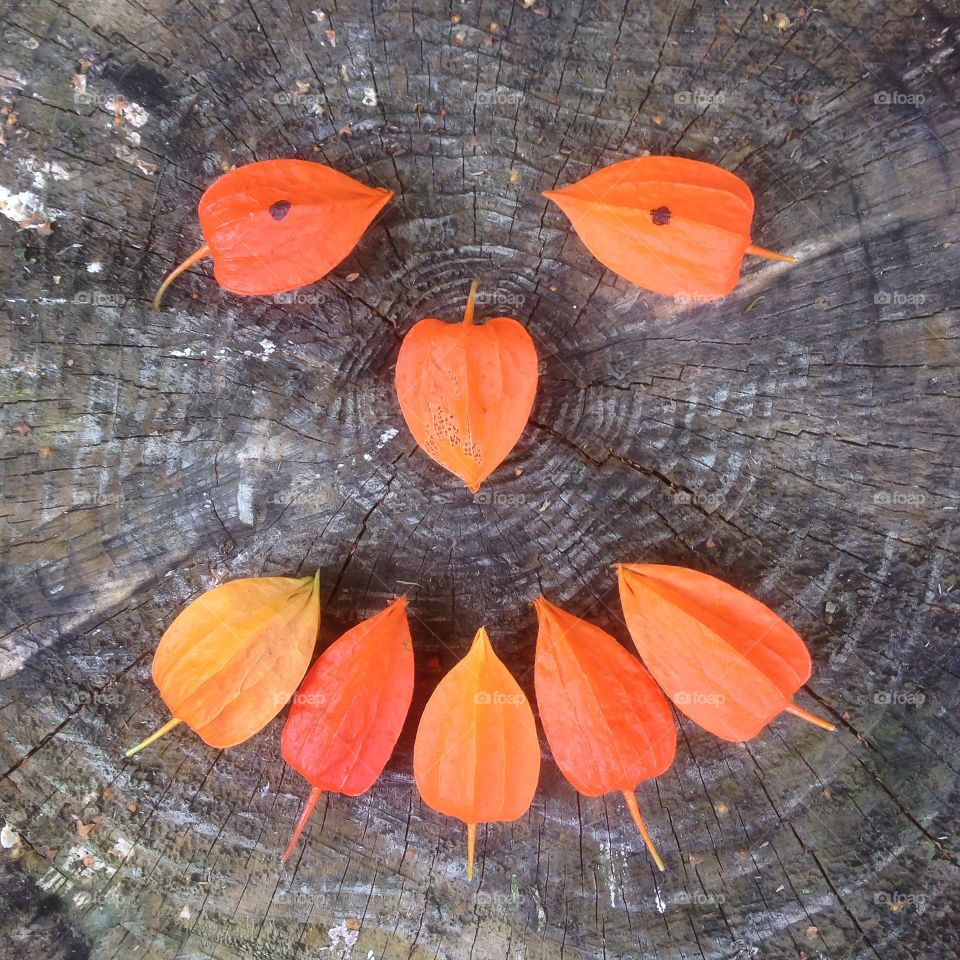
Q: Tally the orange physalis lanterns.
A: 8